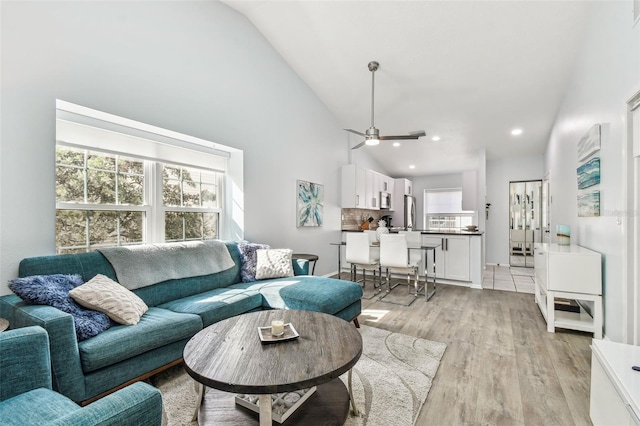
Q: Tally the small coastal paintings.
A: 3